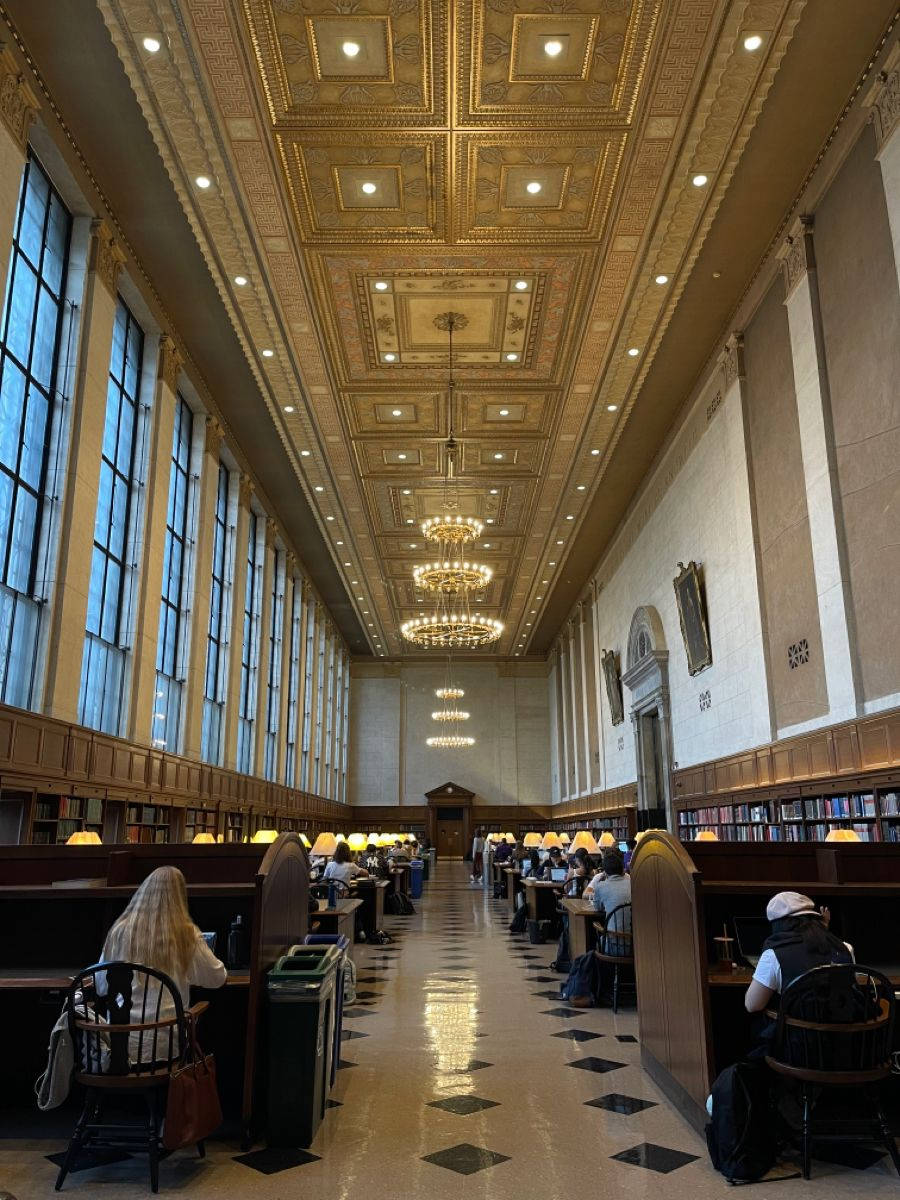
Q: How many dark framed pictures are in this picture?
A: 2